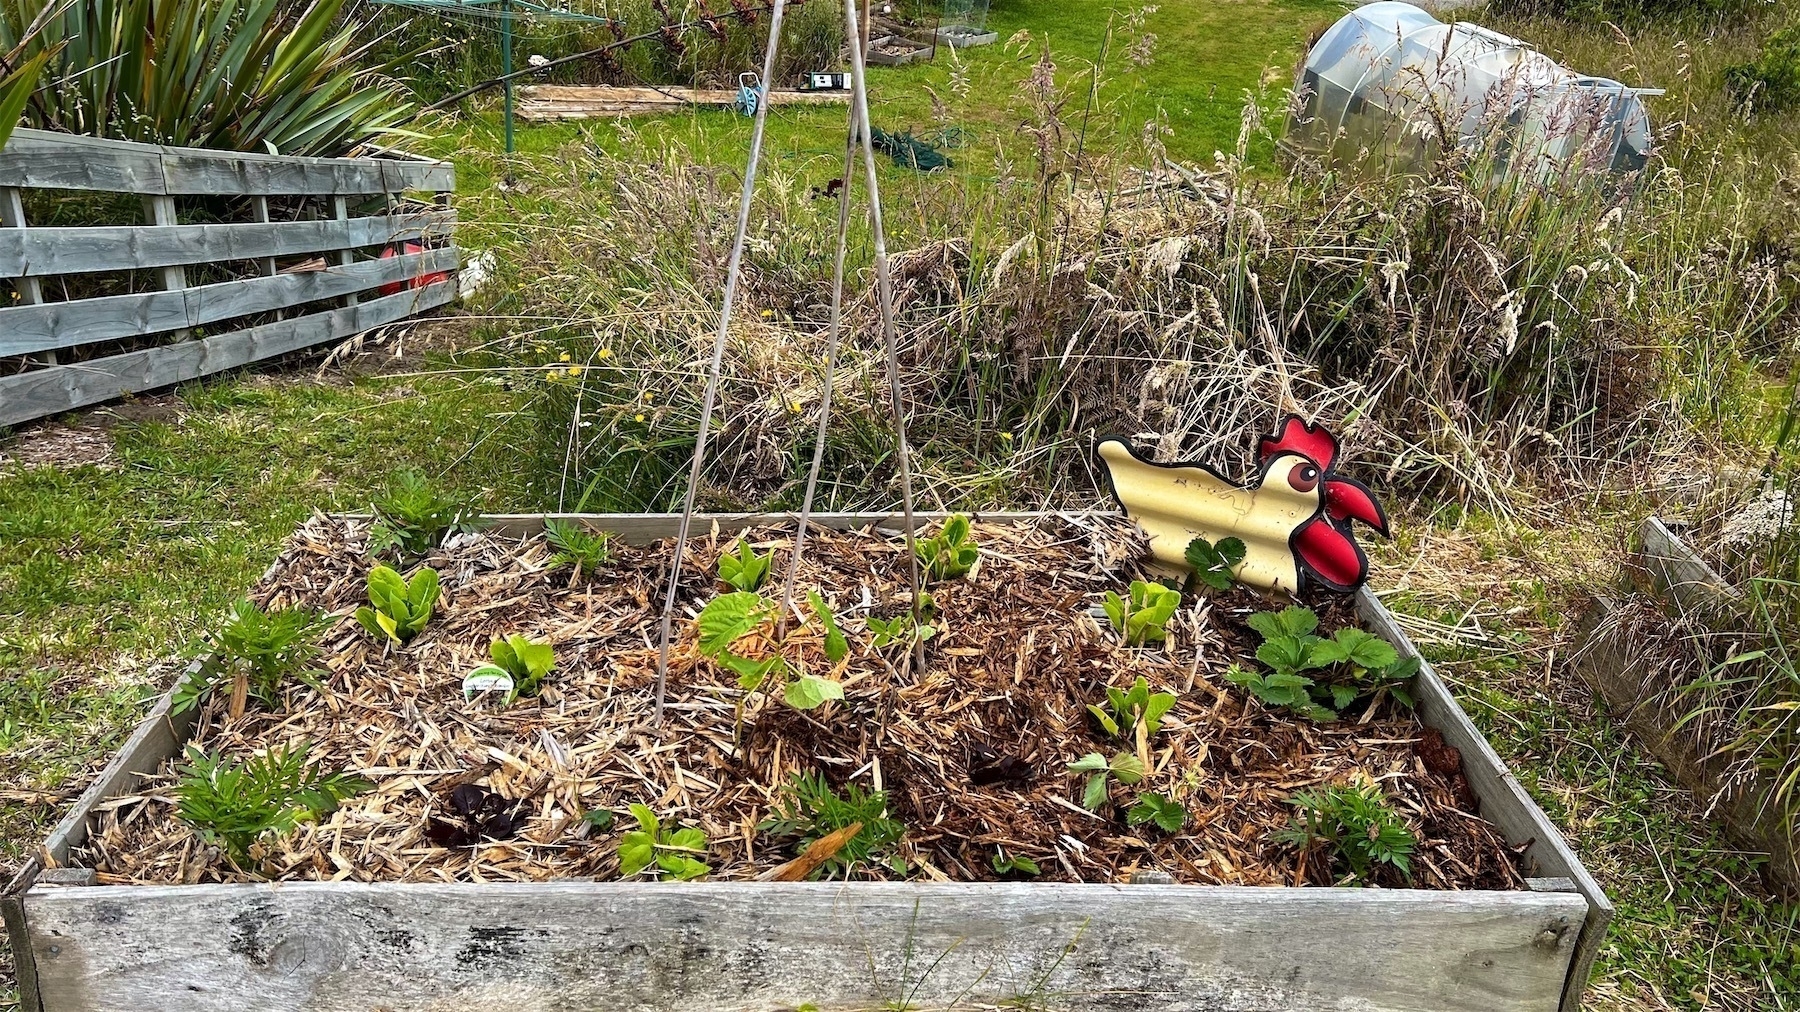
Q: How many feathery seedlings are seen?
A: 6